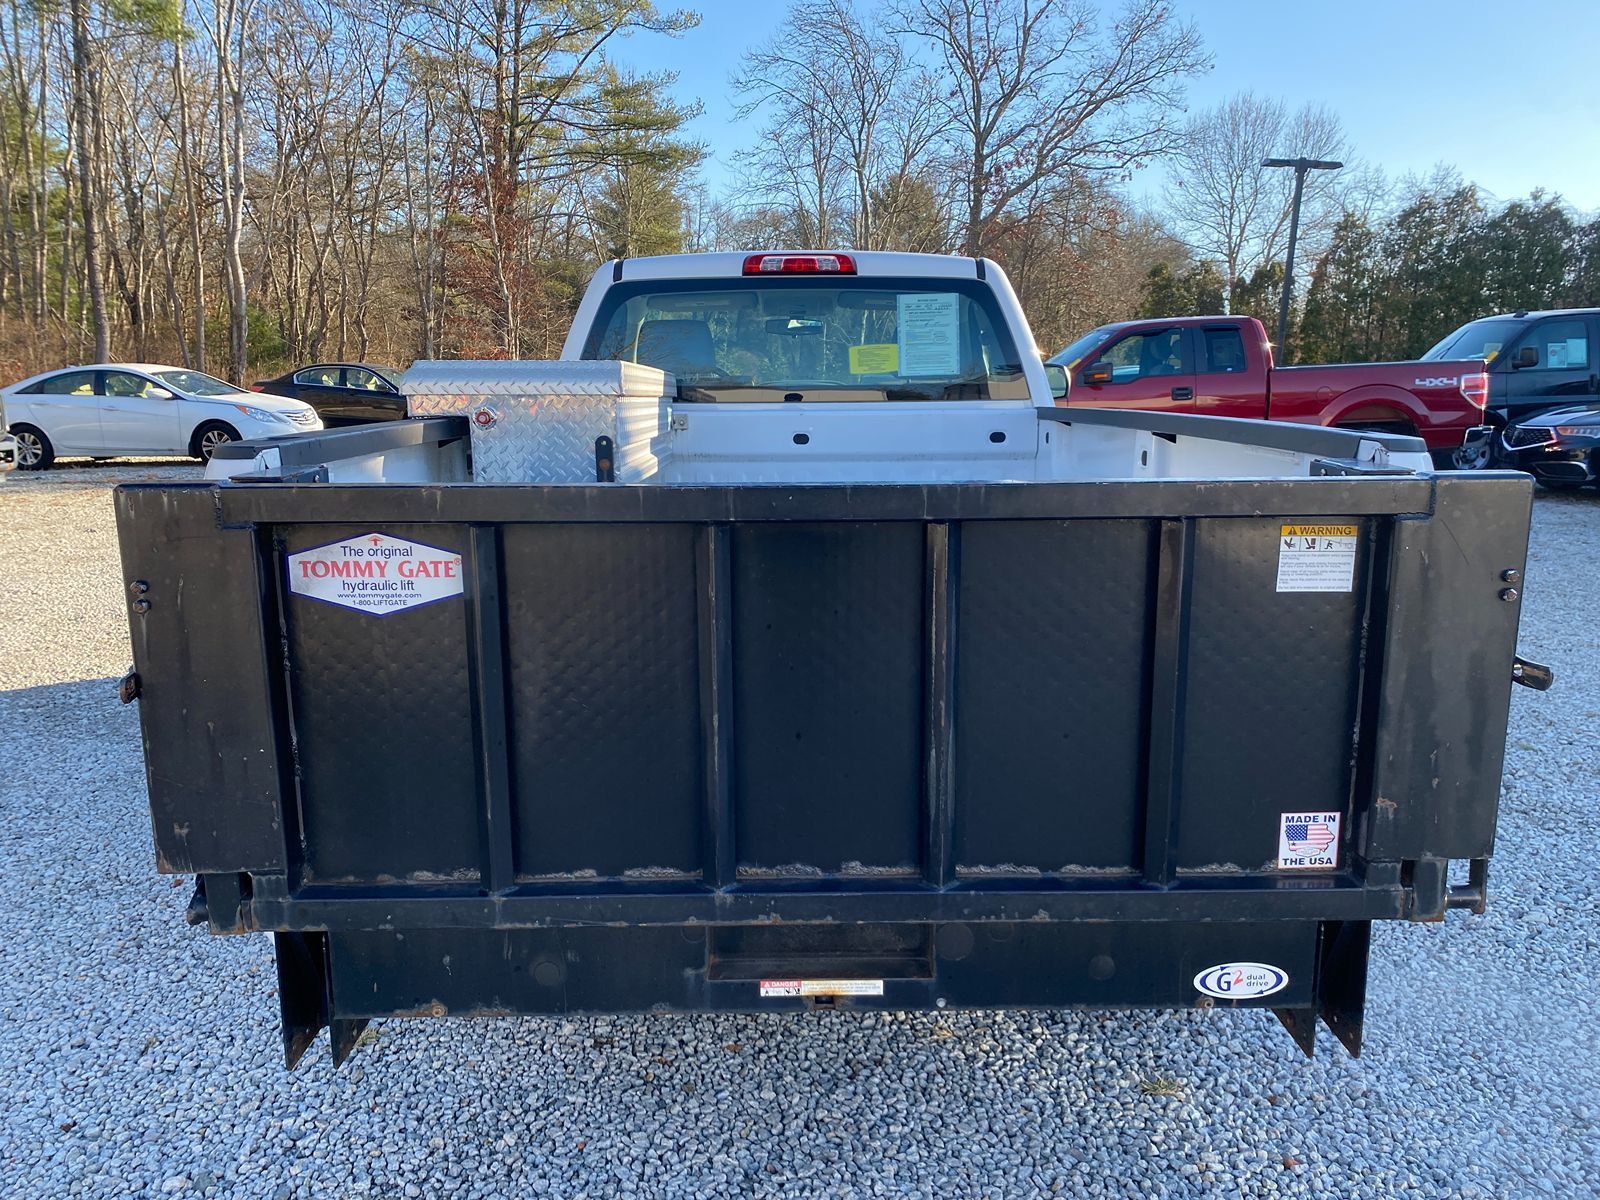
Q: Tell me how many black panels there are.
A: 5